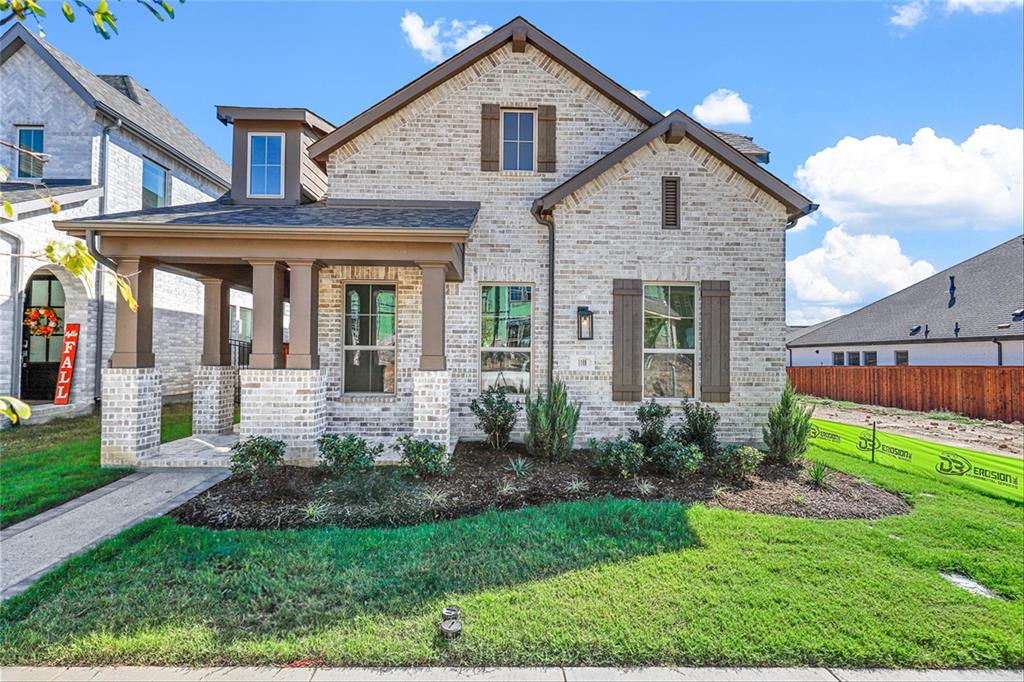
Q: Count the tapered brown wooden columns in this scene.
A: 5